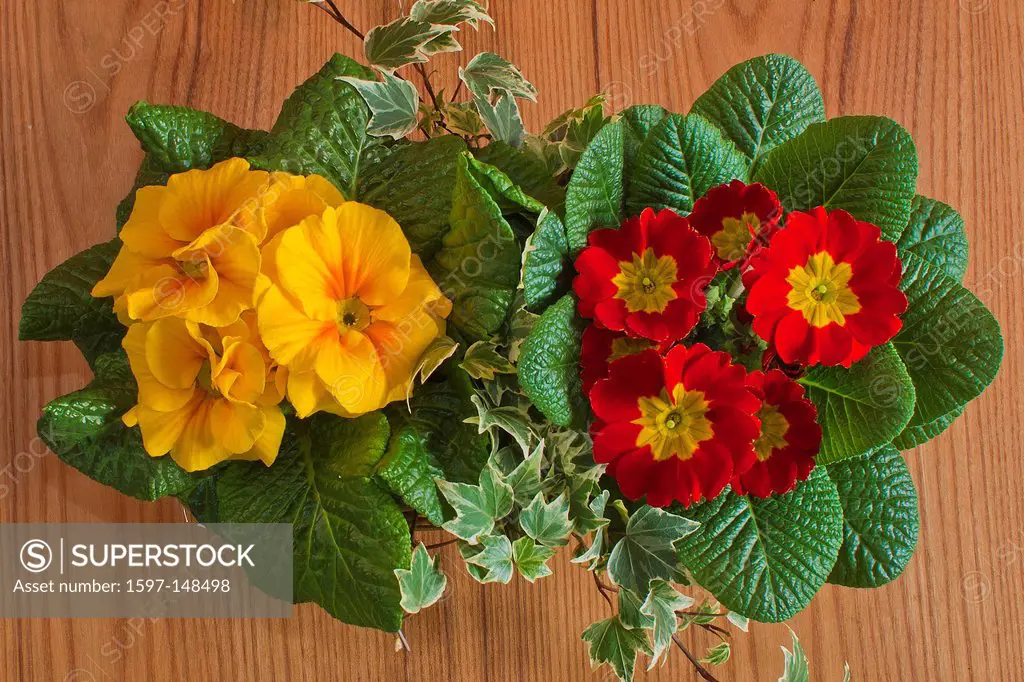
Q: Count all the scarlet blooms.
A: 6